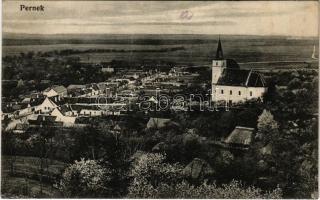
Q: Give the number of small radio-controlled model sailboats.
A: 0